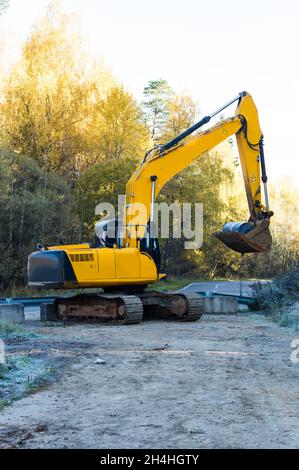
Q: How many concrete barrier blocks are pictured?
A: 3